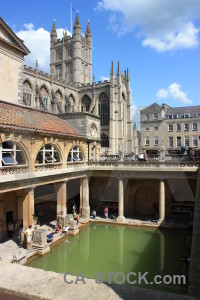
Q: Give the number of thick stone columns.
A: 5